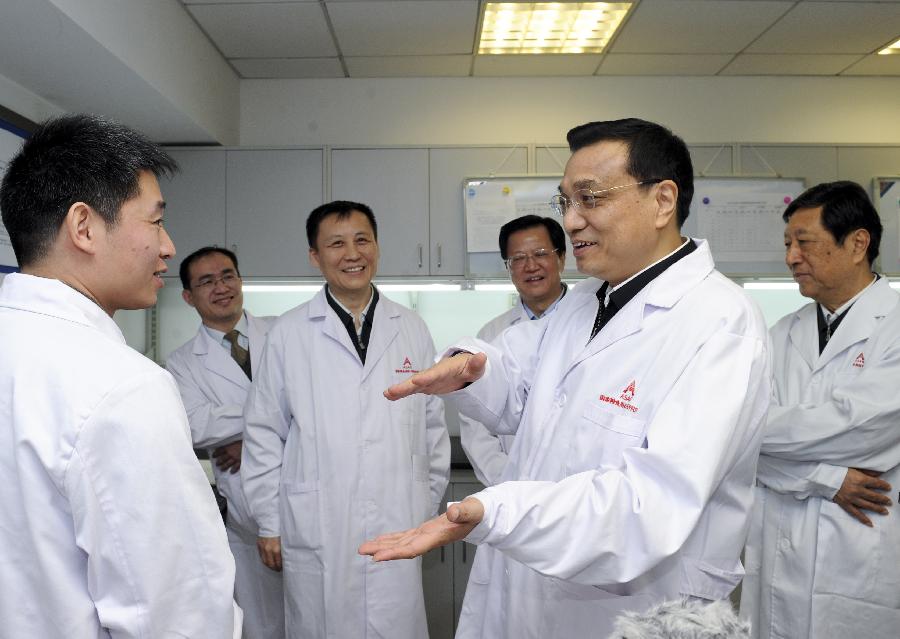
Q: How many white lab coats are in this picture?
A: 6